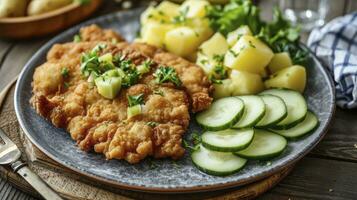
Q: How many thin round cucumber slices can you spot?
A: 8